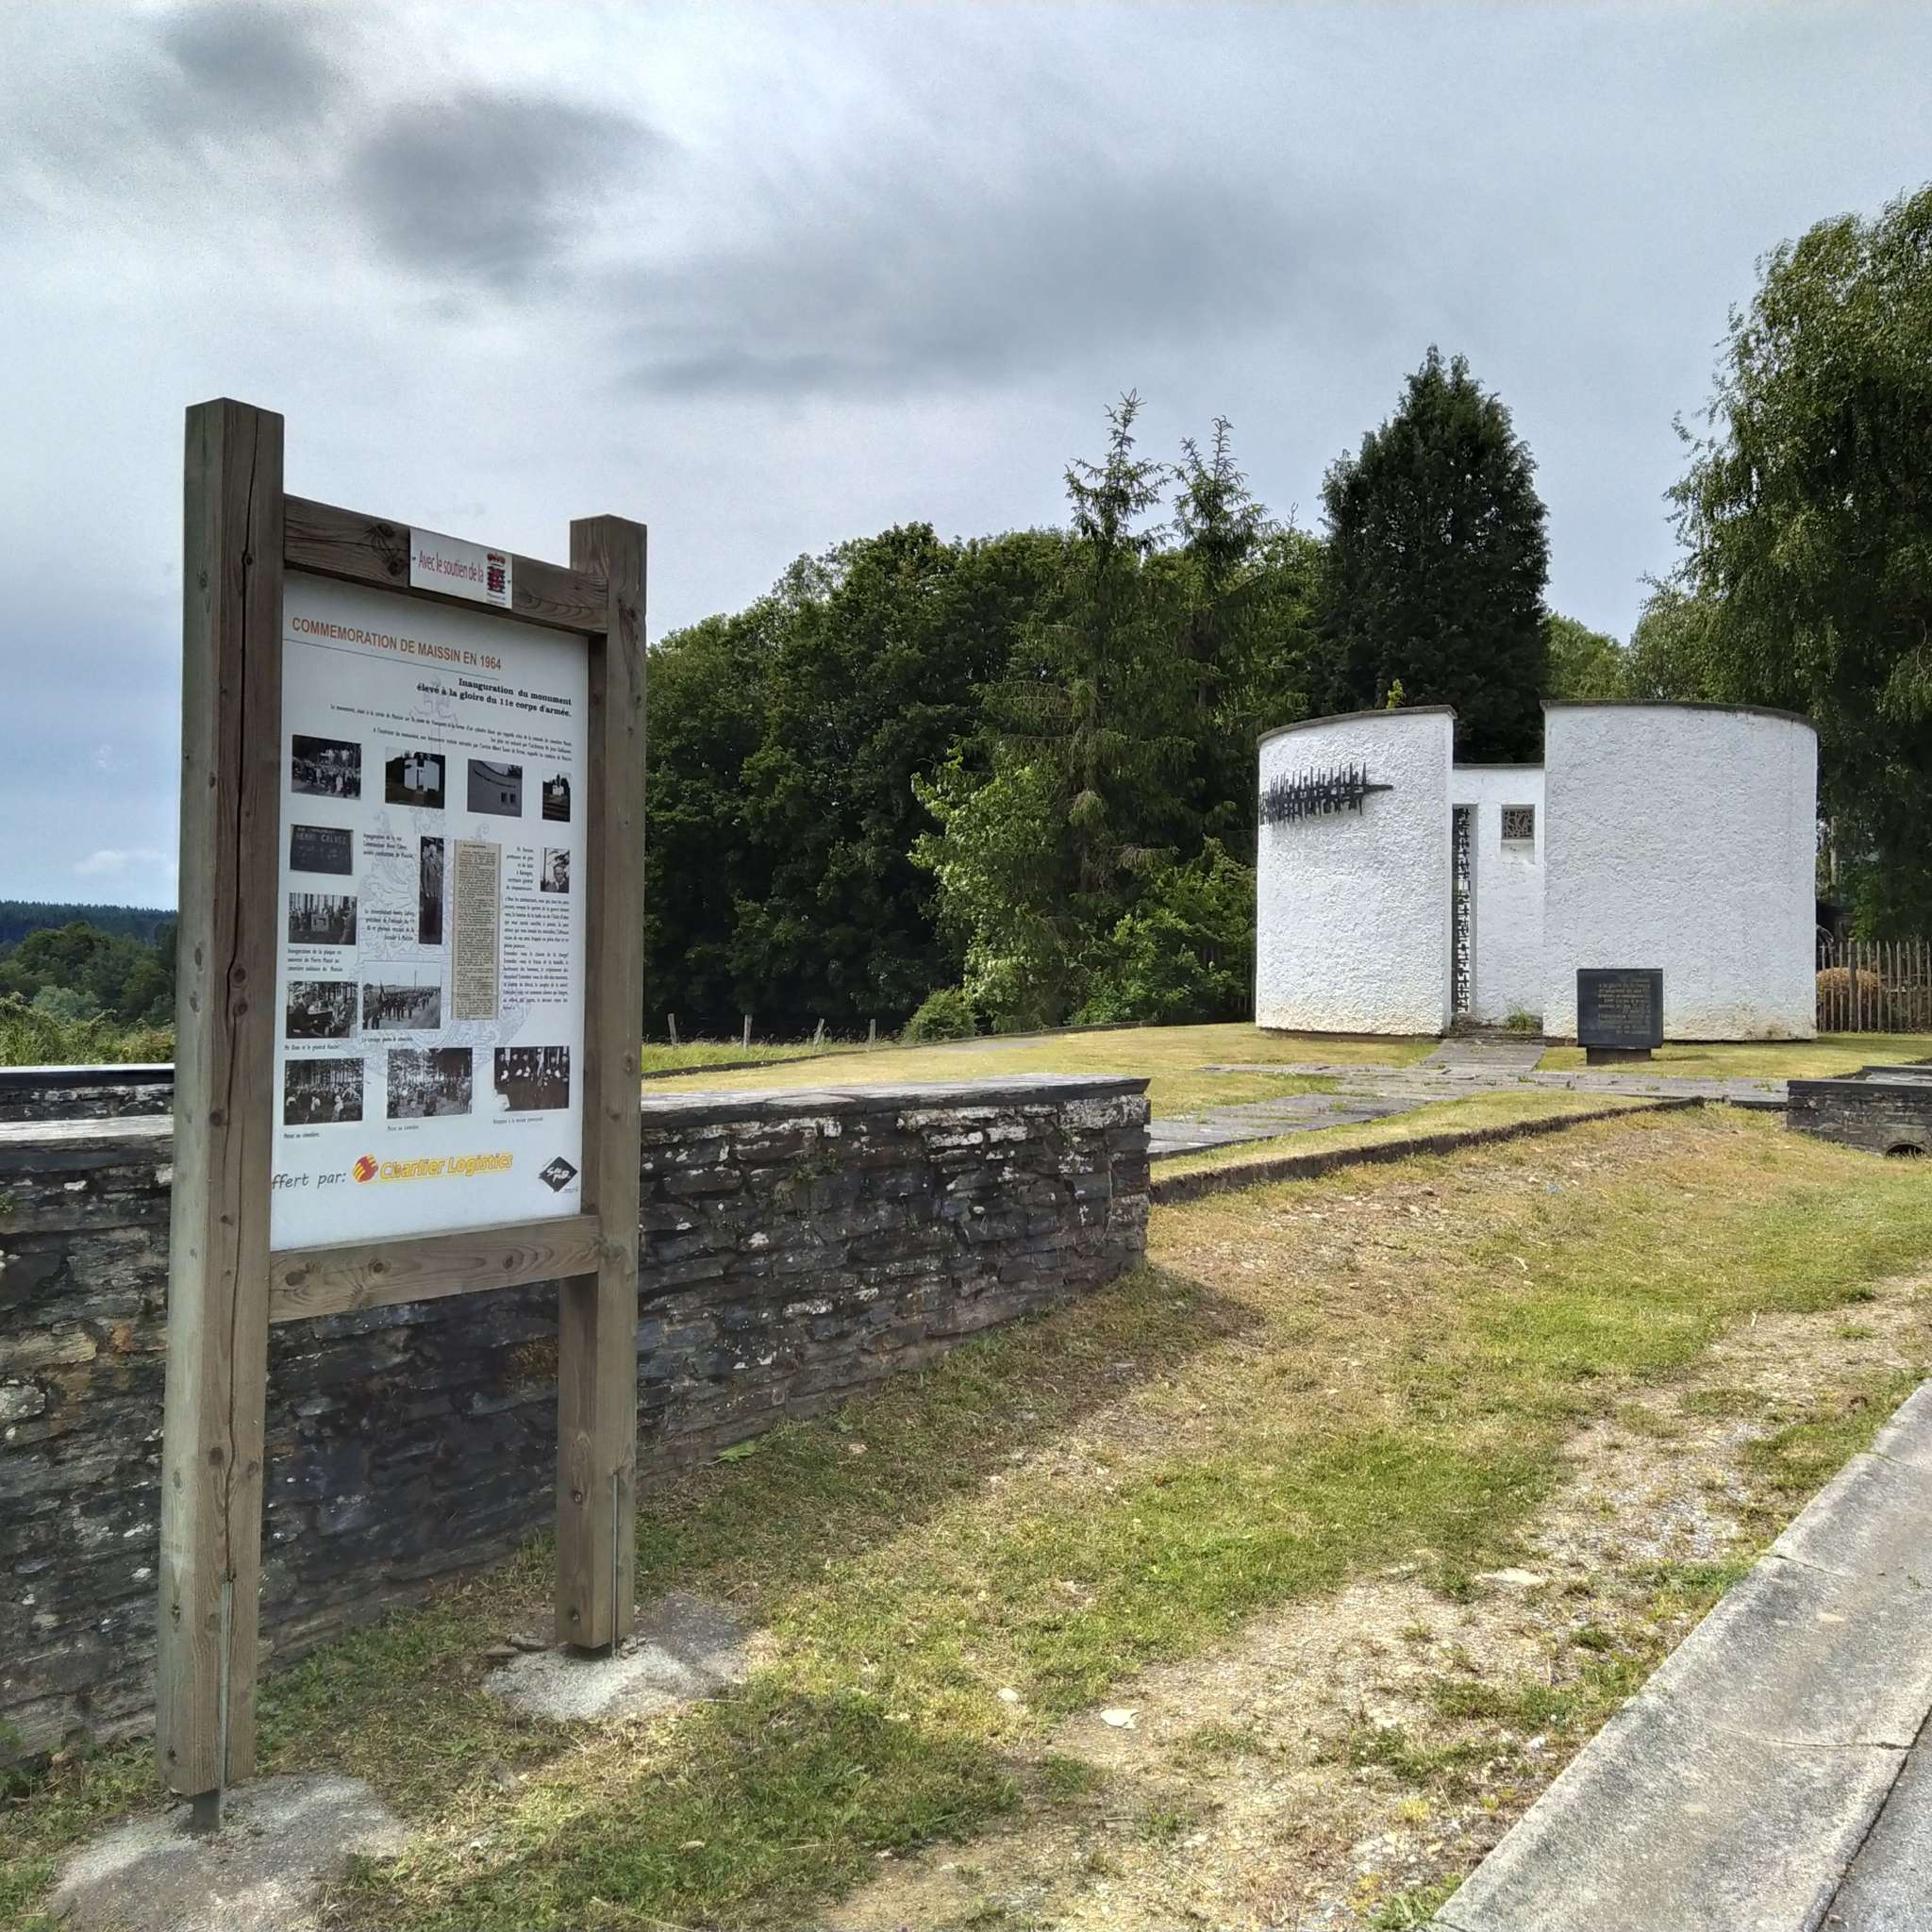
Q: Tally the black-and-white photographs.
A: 13